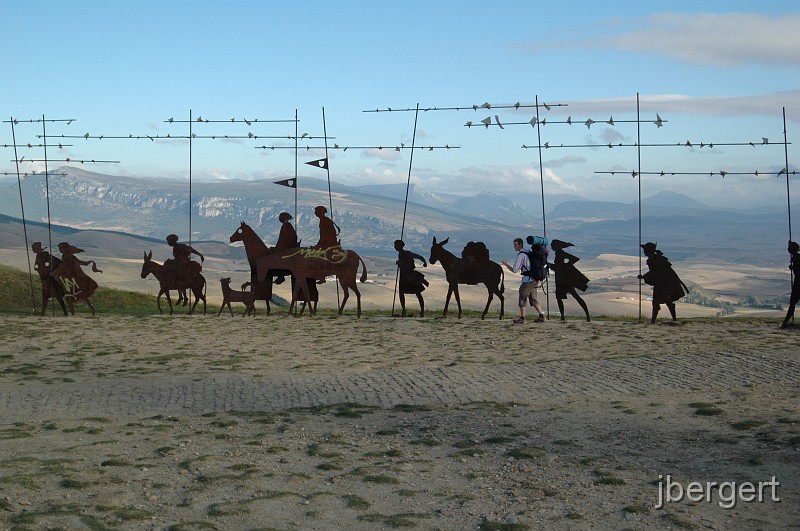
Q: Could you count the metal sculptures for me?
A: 11